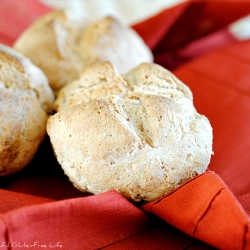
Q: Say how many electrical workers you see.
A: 0